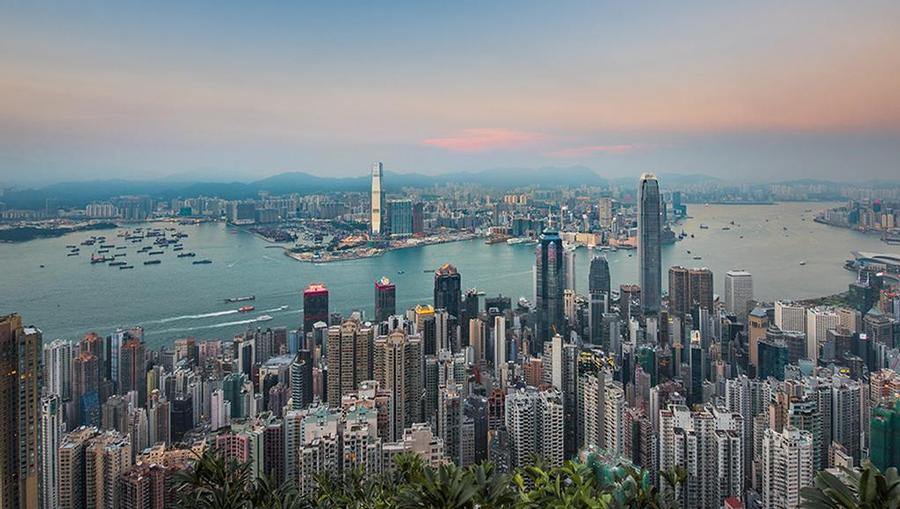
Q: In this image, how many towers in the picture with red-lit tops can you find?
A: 2